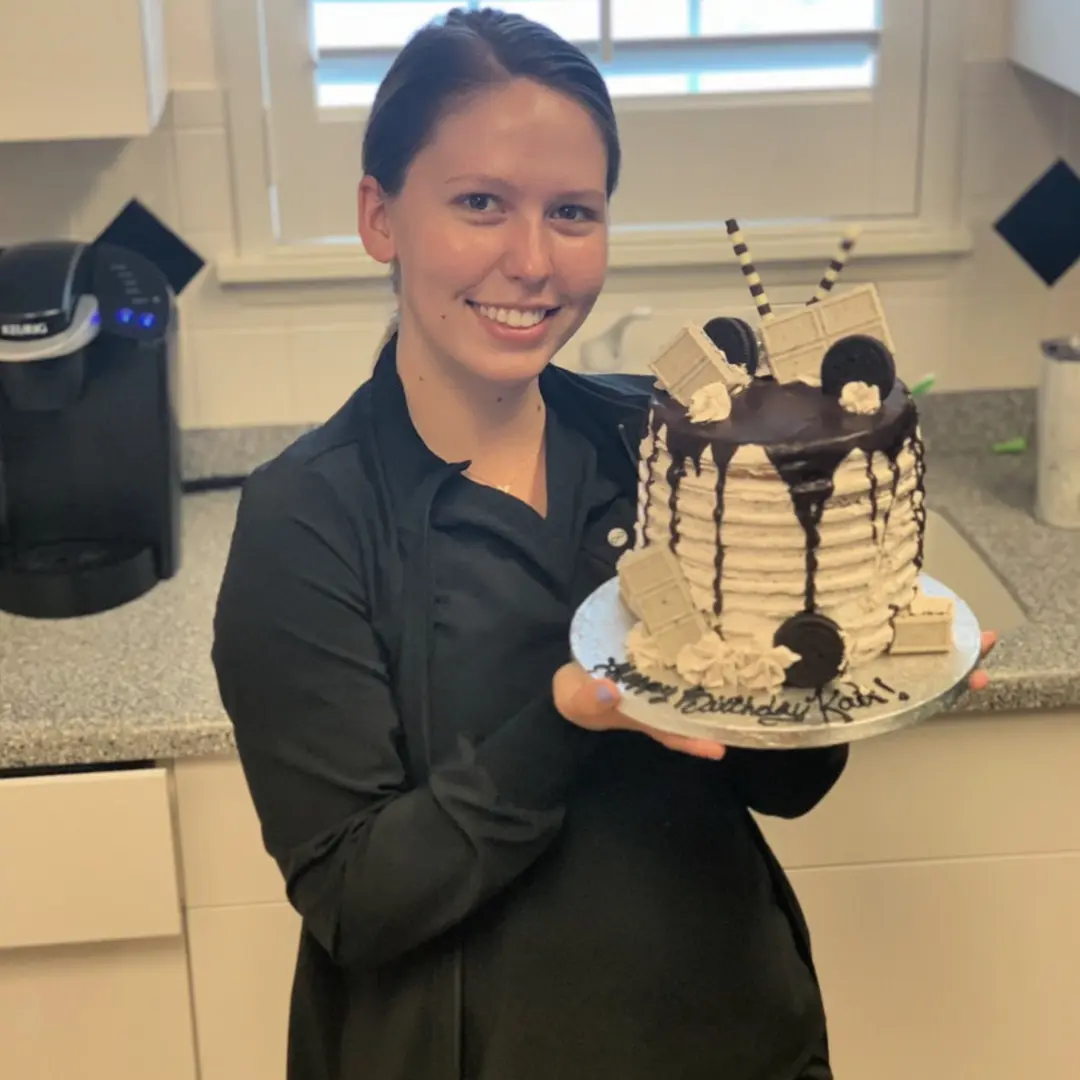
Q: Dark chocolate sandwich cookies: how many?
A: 3